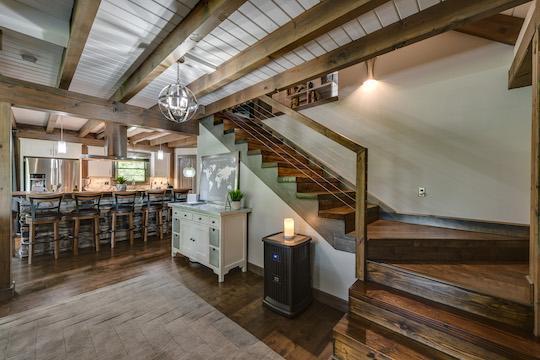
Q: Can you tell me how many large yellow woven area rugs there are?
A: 0